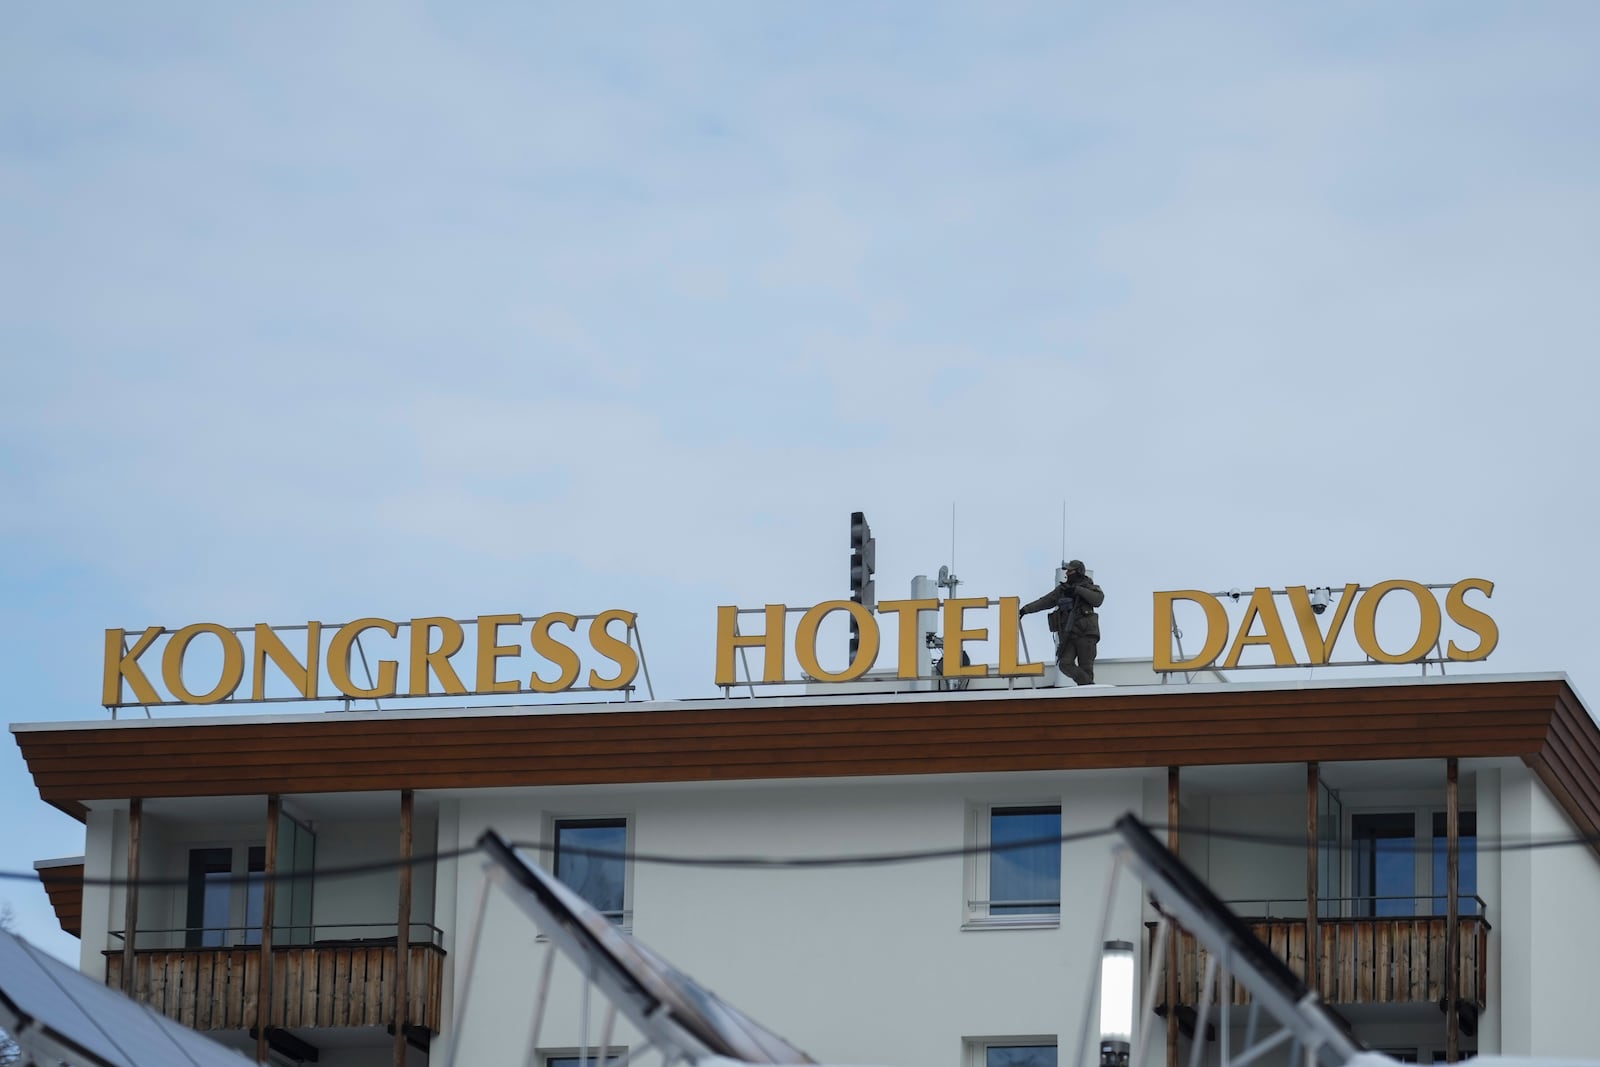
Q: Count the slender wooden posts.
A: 6